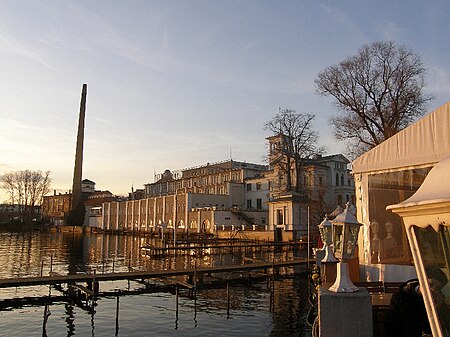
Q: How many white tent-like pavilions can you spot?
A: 1